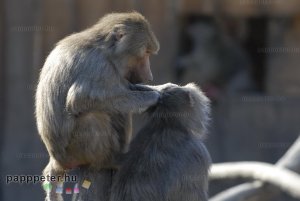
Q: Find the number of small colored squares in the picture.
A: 5